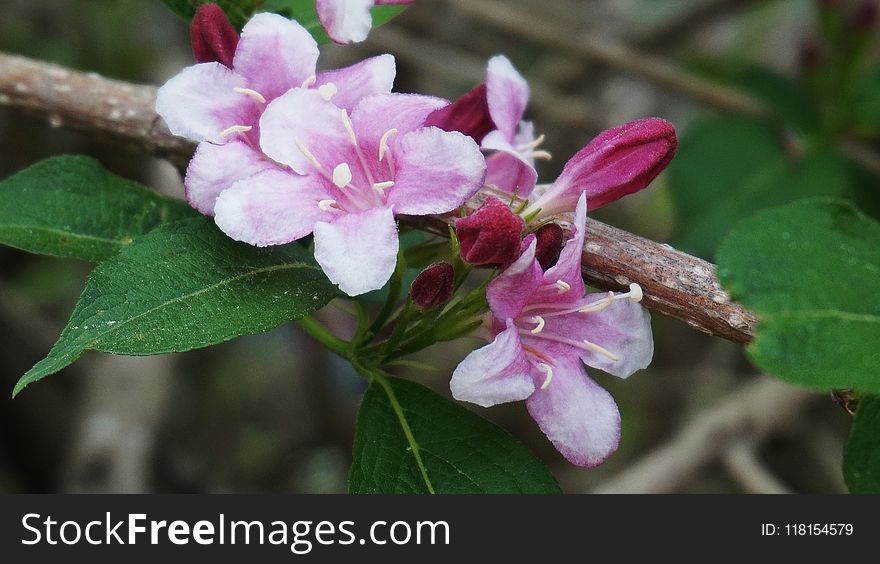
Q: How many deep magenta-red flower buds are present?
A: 6